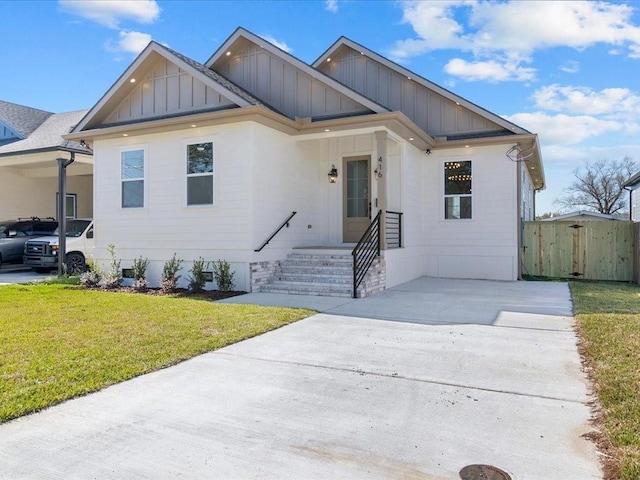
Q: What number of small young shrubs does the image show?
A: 6